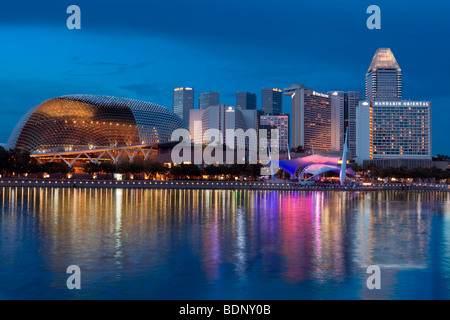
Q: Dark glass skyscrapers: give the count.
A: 4